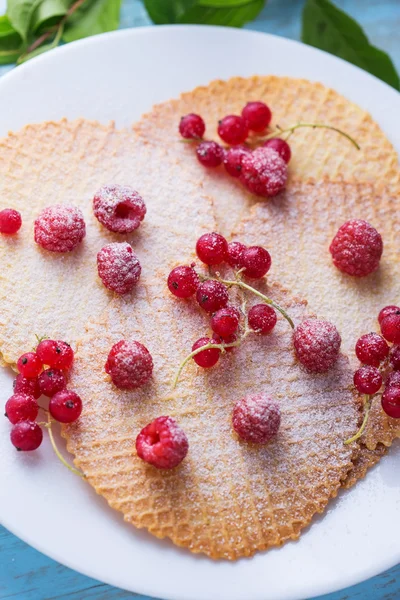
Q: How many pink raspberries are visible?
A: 9